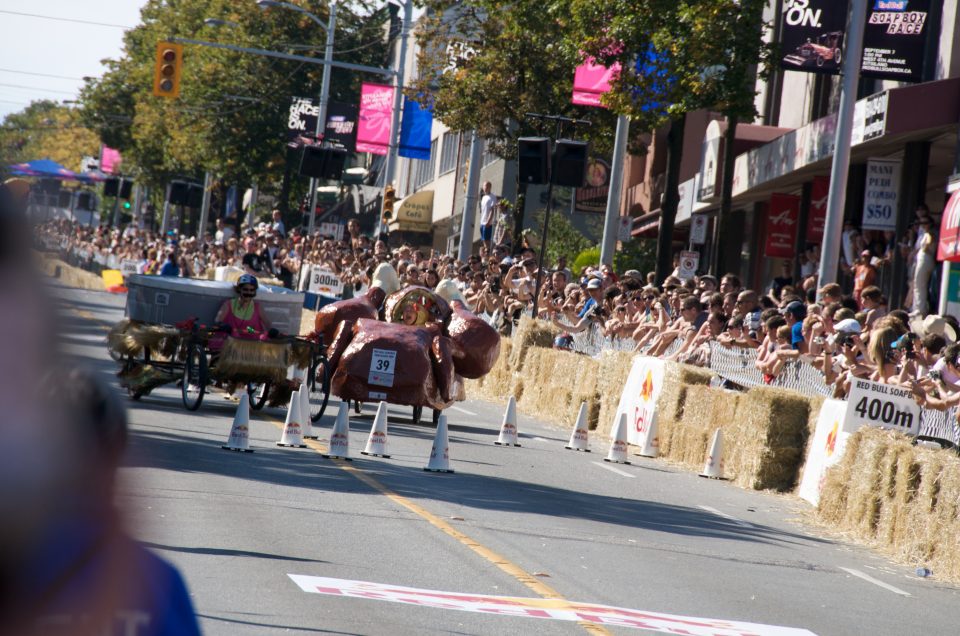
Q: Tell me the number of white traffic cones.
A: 11